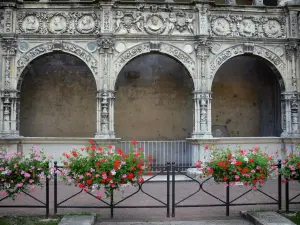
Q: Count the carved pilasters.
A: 4